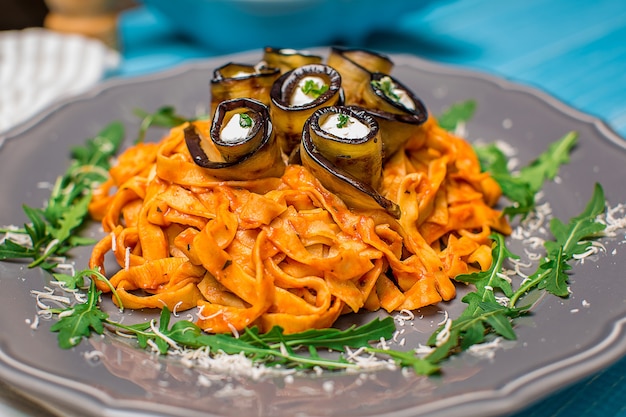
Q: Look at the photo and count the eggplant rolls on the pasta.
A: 7